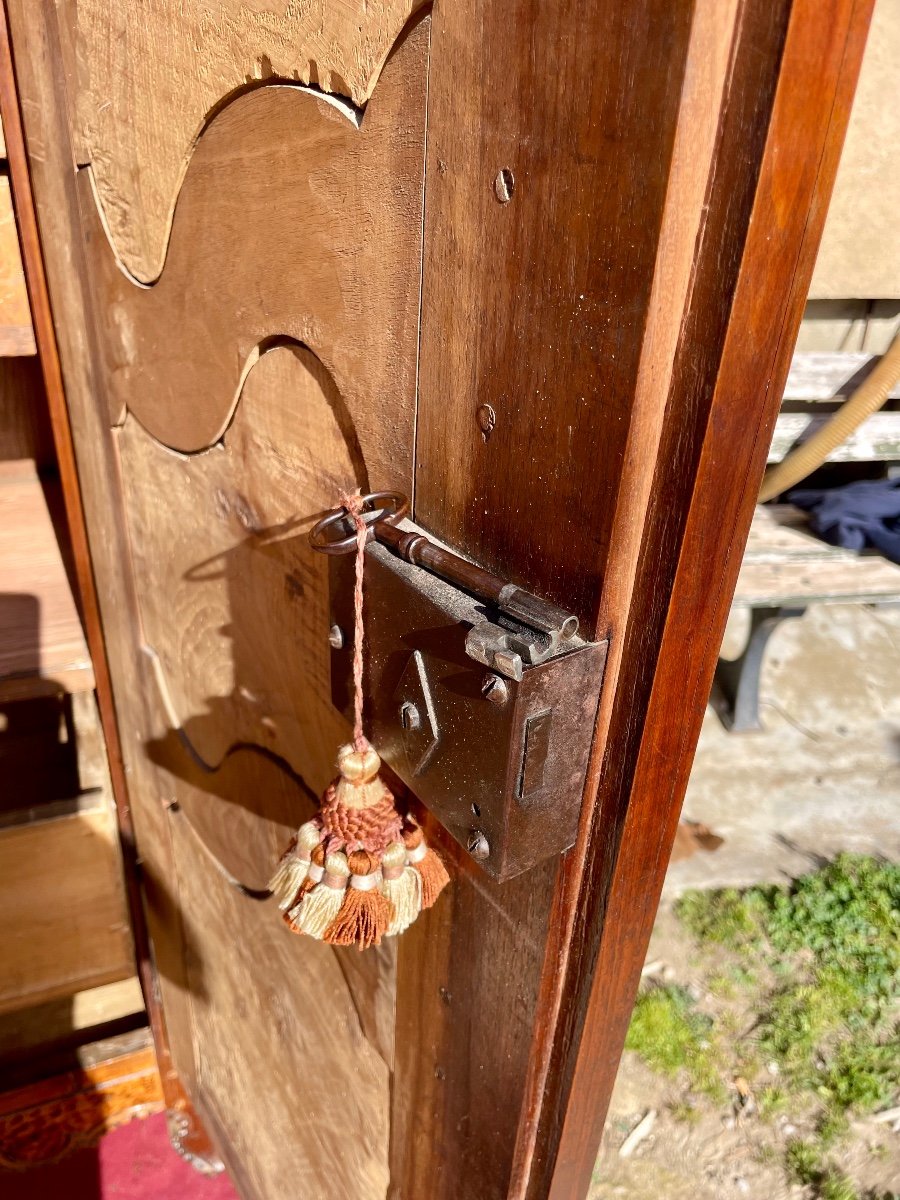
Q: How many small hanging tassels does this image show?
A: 6